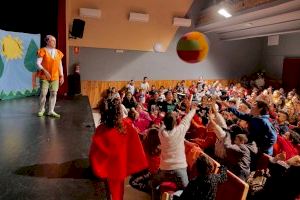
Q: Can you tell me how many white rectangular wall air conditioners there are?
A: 3